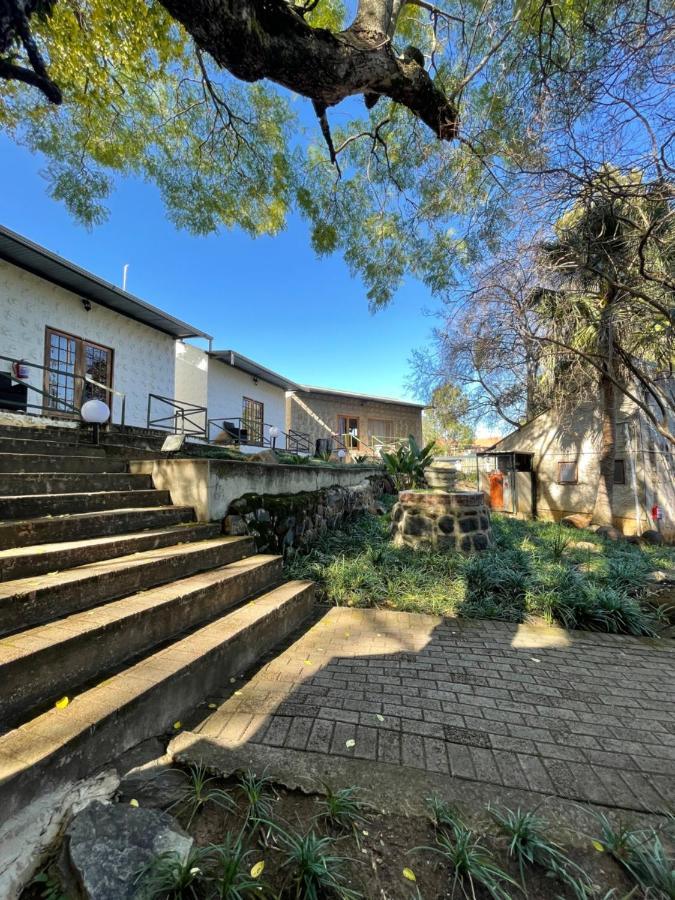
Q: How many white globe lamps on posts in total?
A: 3